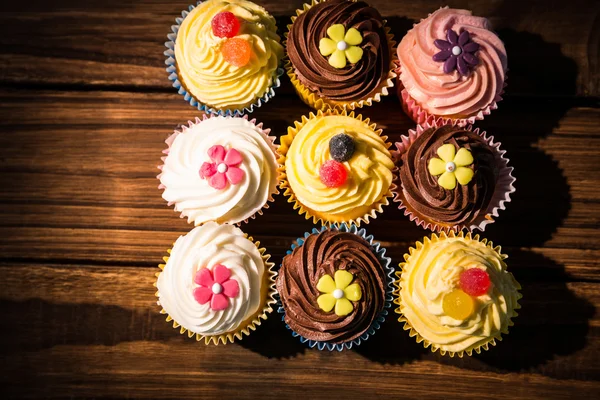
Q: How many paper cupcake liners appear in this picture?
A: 9